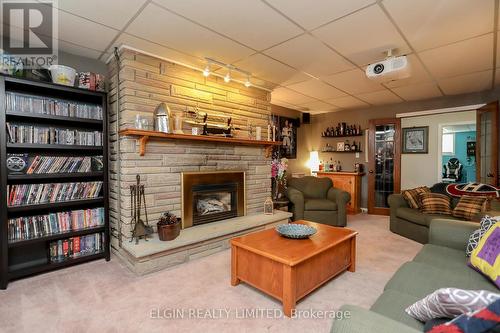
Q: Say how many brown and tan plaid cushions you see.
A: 3